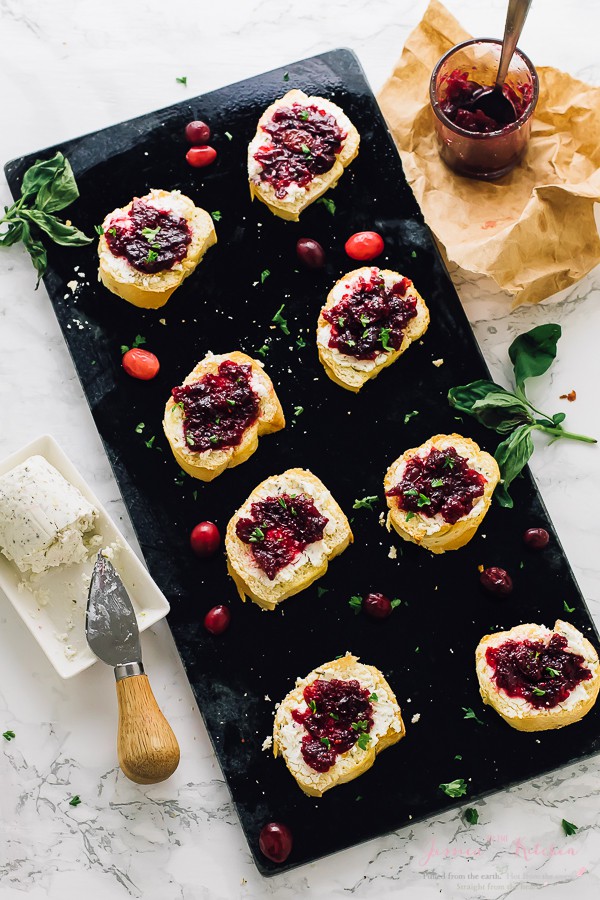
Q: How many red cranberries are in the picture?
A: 11